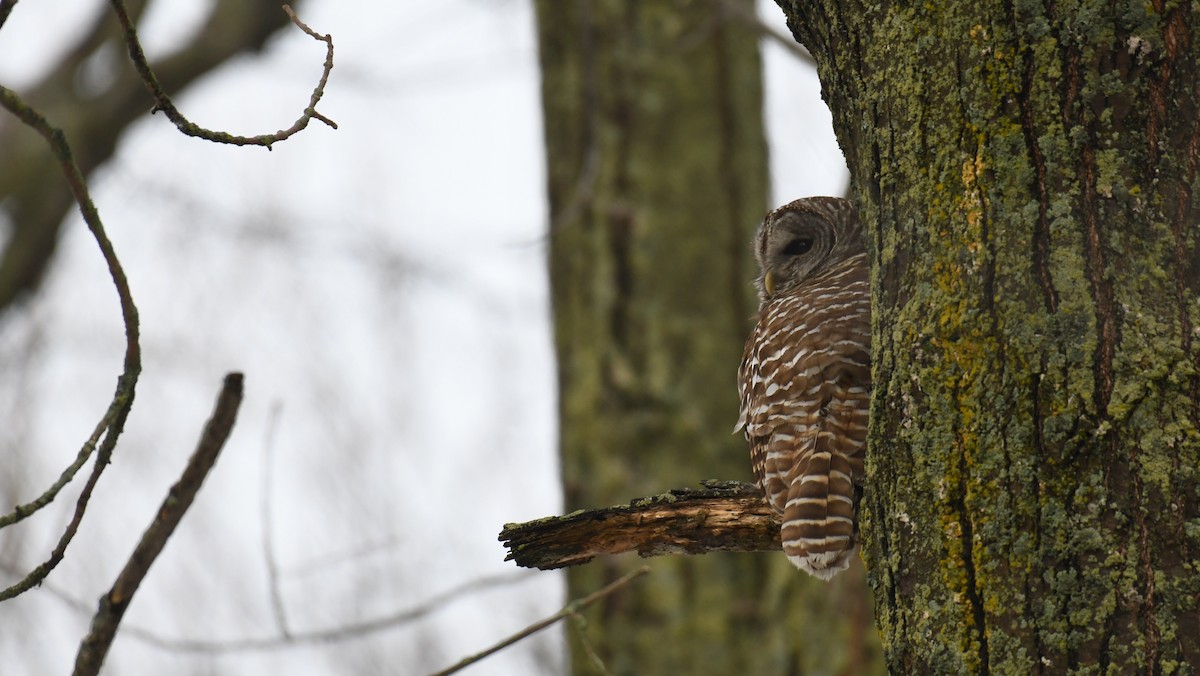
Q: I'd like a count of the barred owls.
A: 1